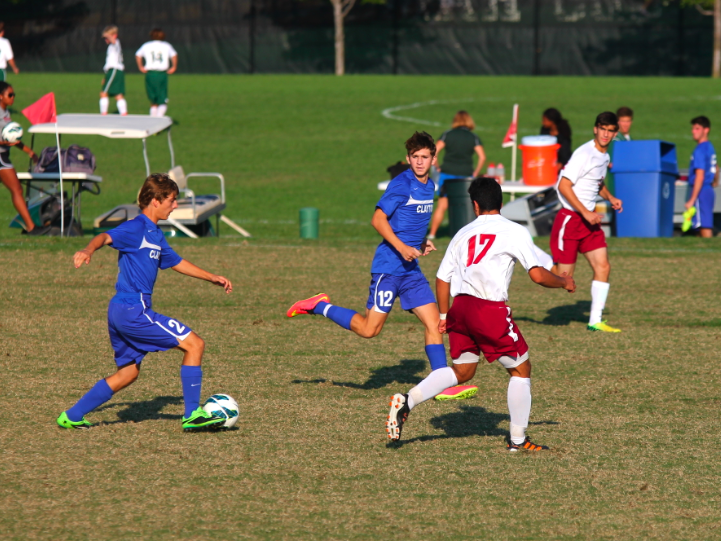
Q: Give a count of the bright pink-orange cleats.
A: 2